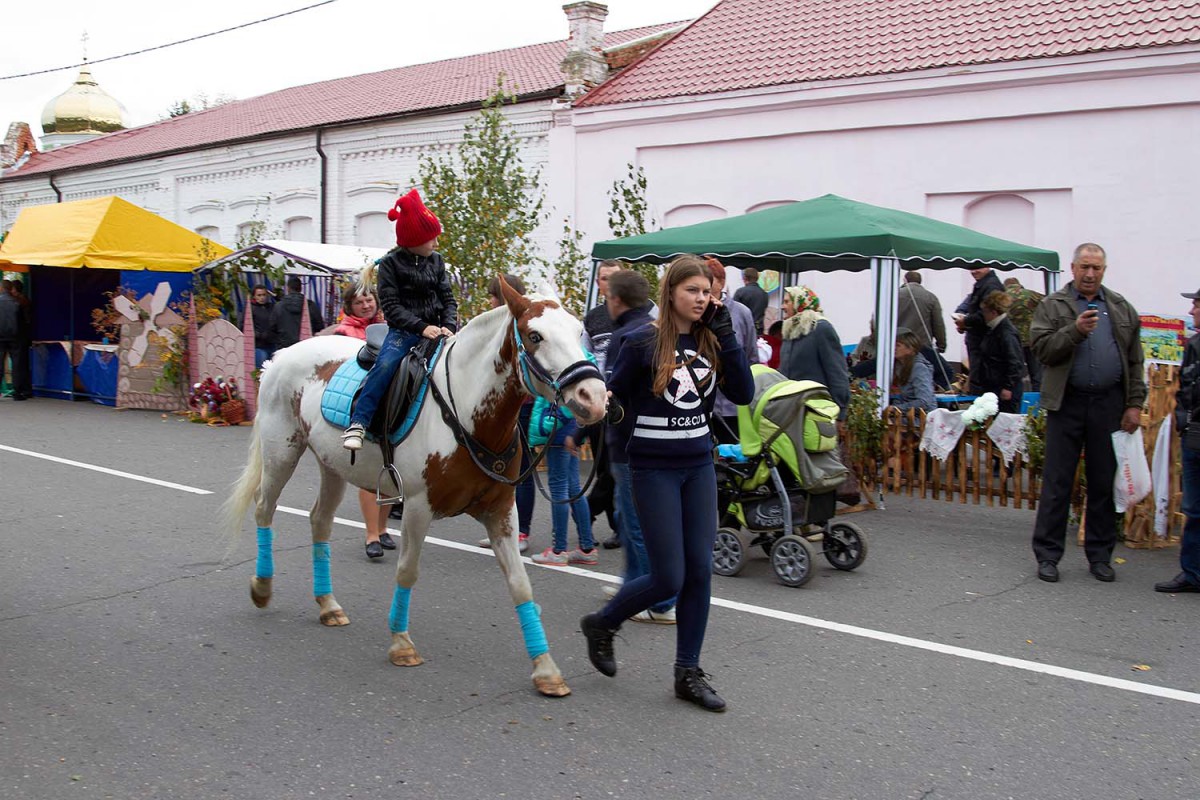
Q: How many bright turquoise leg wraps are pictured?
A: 4